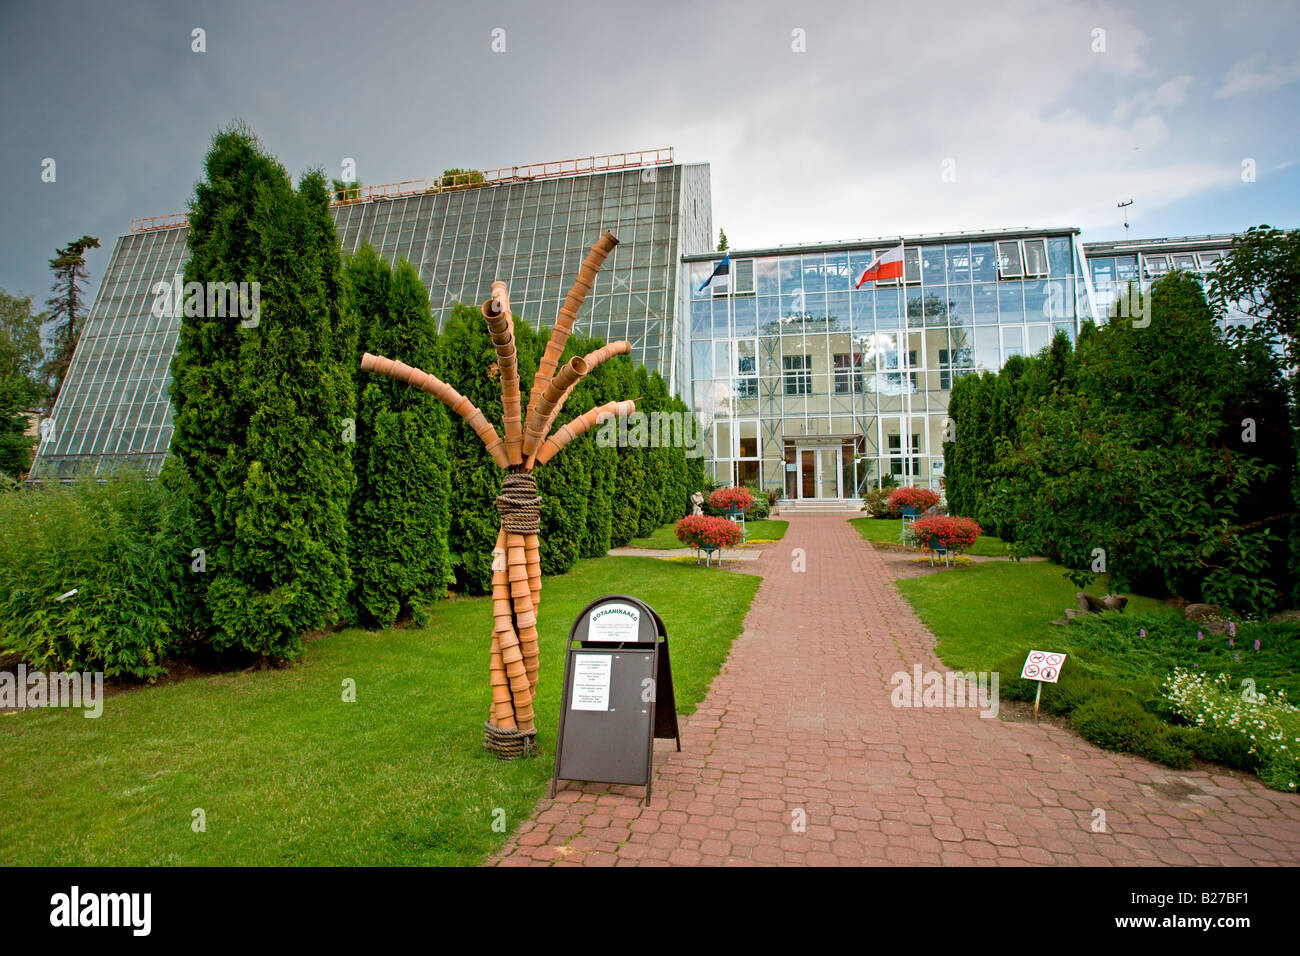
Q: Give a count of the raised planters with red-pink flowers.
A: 4